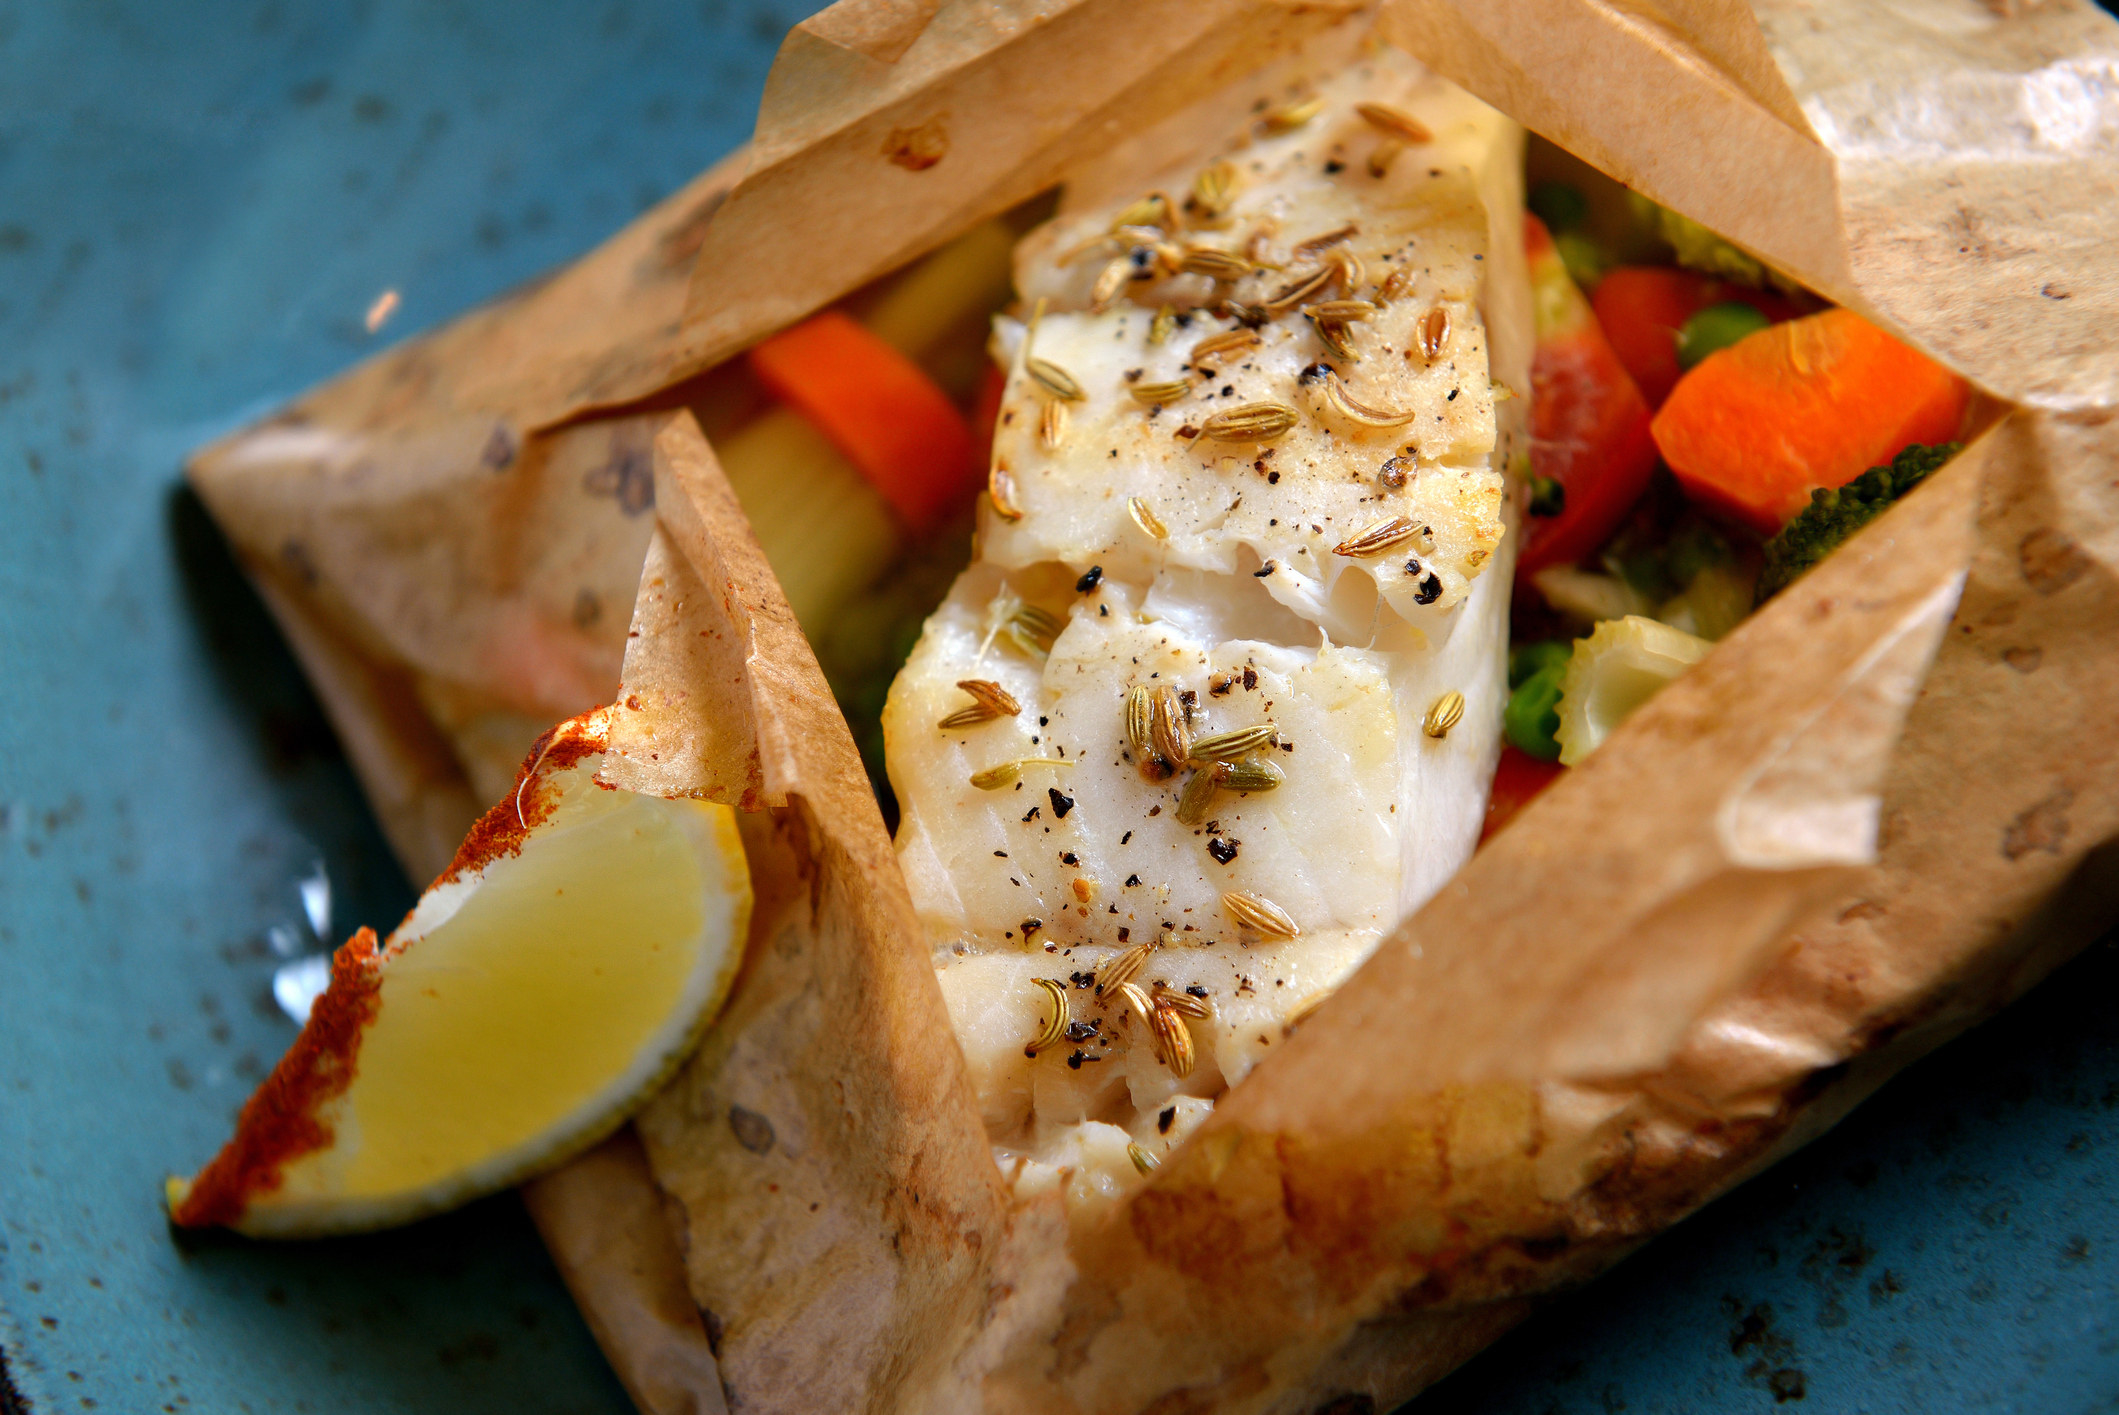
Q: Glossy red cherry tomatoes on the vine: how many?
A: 0